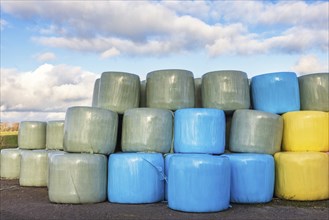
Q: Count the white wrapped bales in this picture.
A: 0